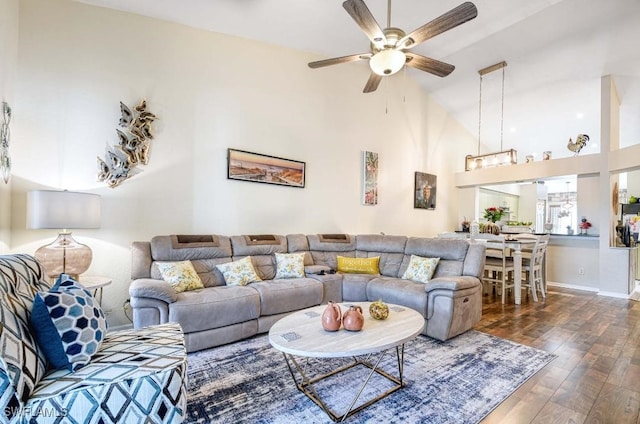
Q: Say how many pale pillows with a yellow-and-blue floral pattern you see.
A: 4